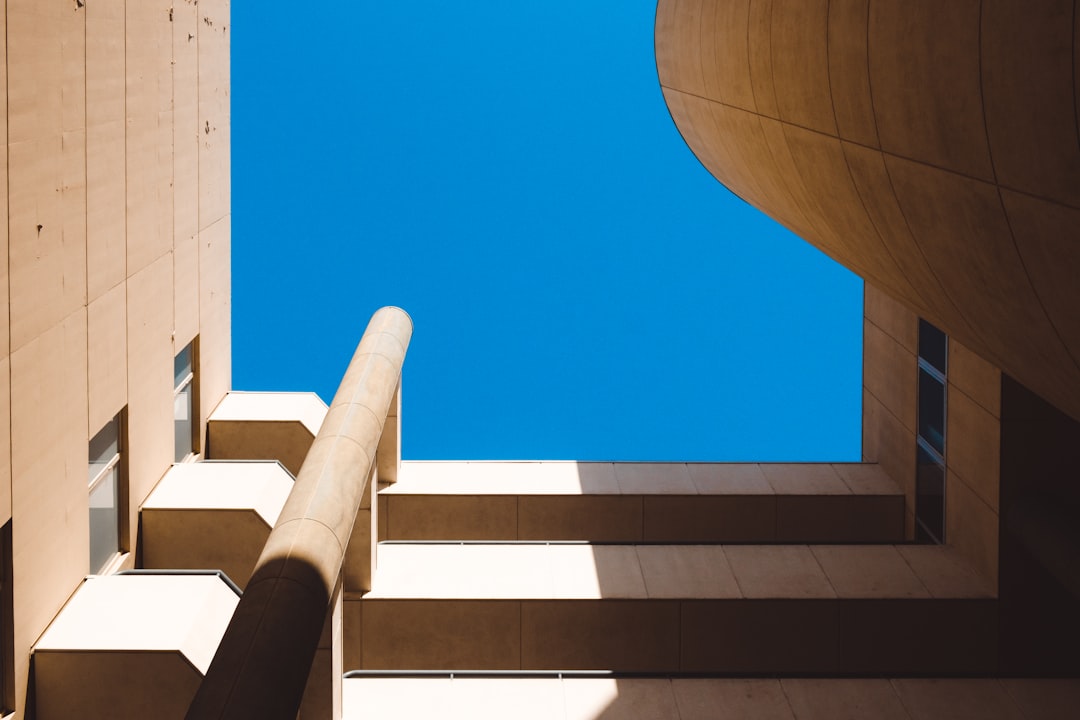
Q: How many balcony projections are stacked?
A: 3